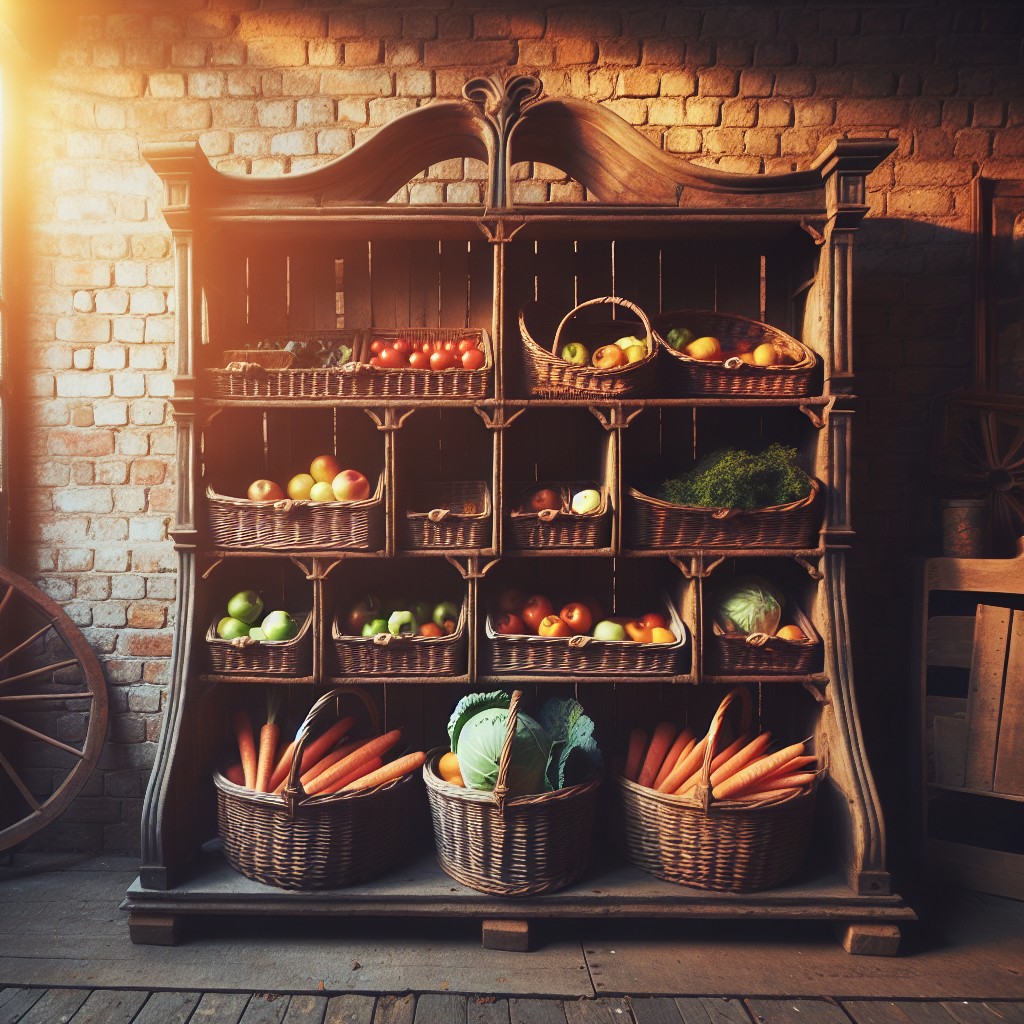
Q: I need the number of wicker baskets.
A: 15